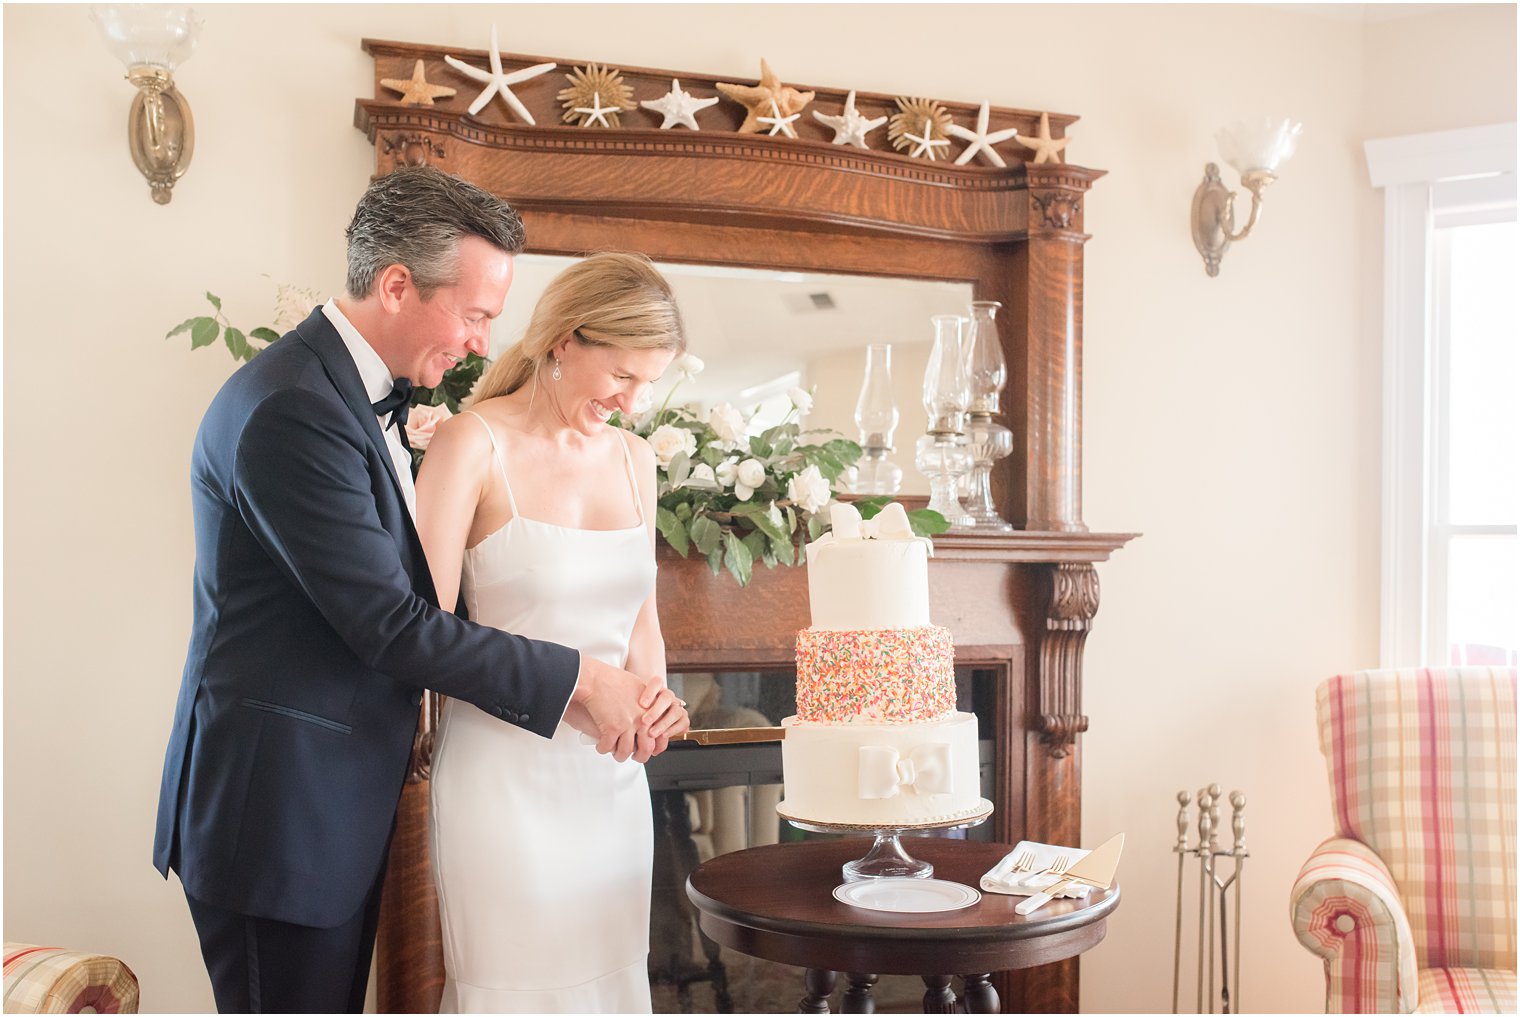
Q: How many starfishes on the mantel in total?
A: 12